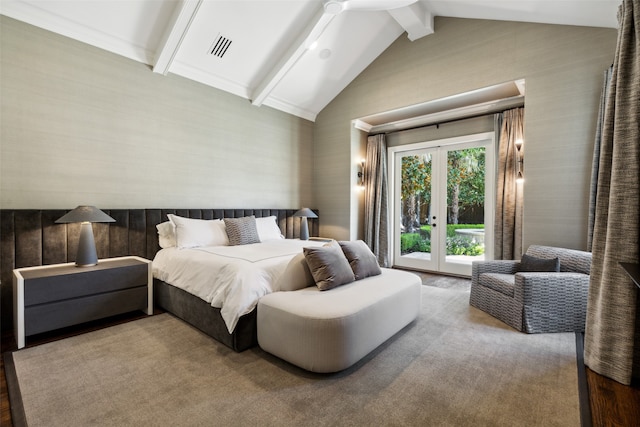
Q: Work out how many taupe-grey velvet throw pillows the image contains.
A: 2